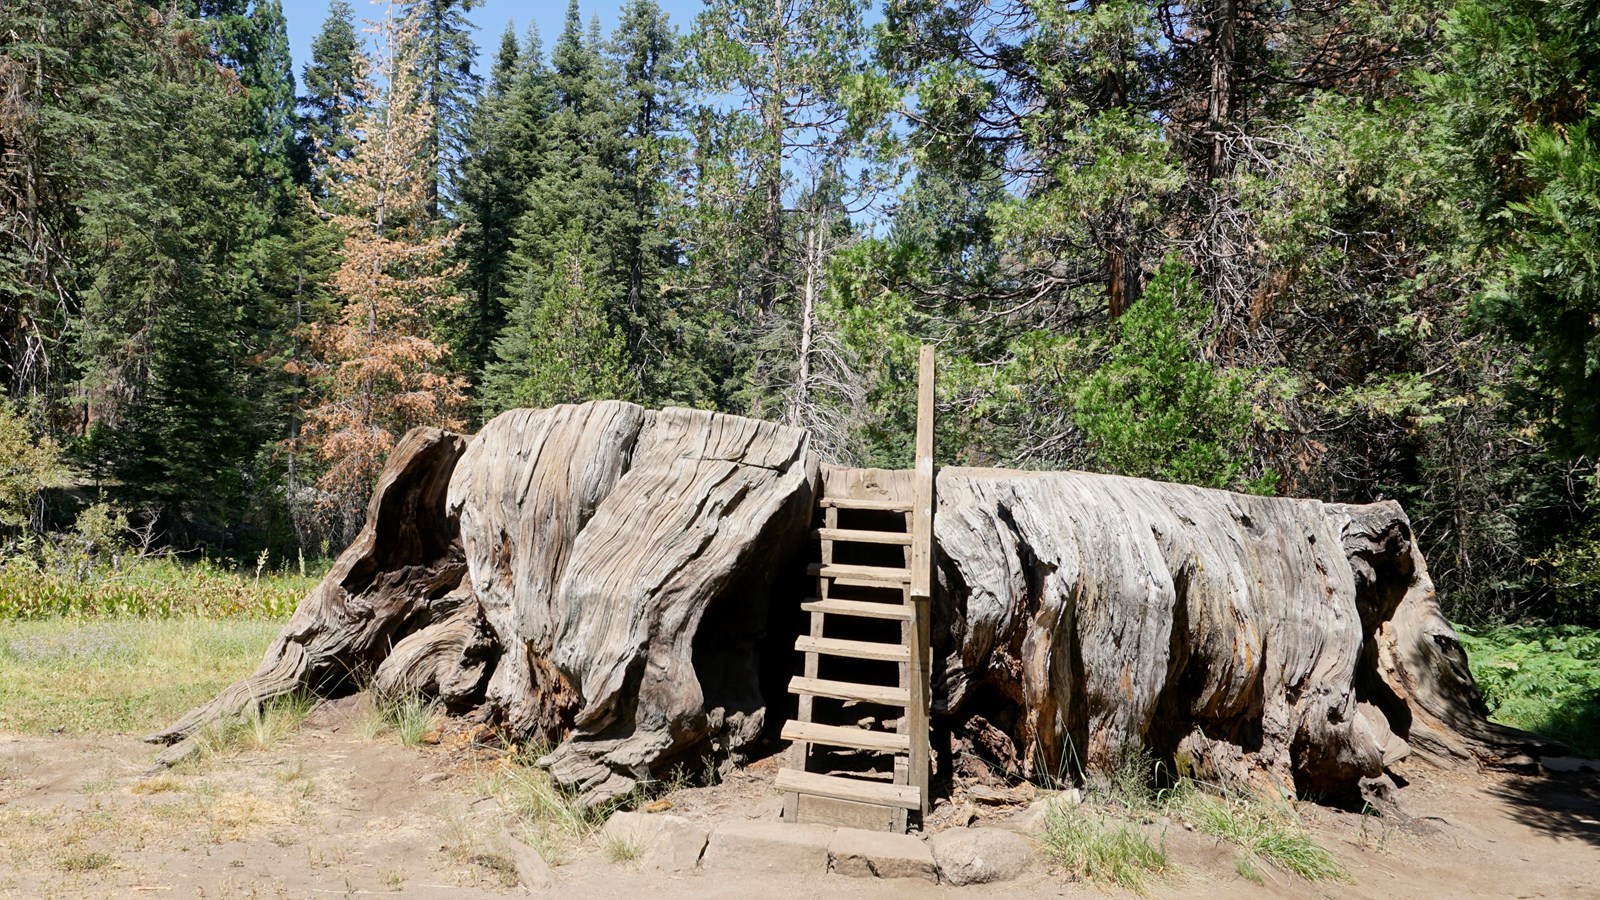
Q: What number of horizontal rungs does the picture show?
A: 8